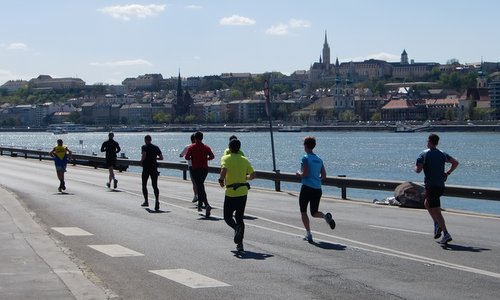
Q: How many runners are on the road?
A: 9